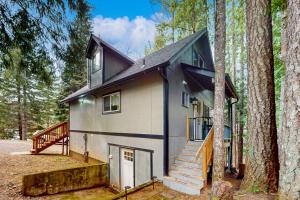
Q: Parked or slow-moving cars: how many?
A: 0